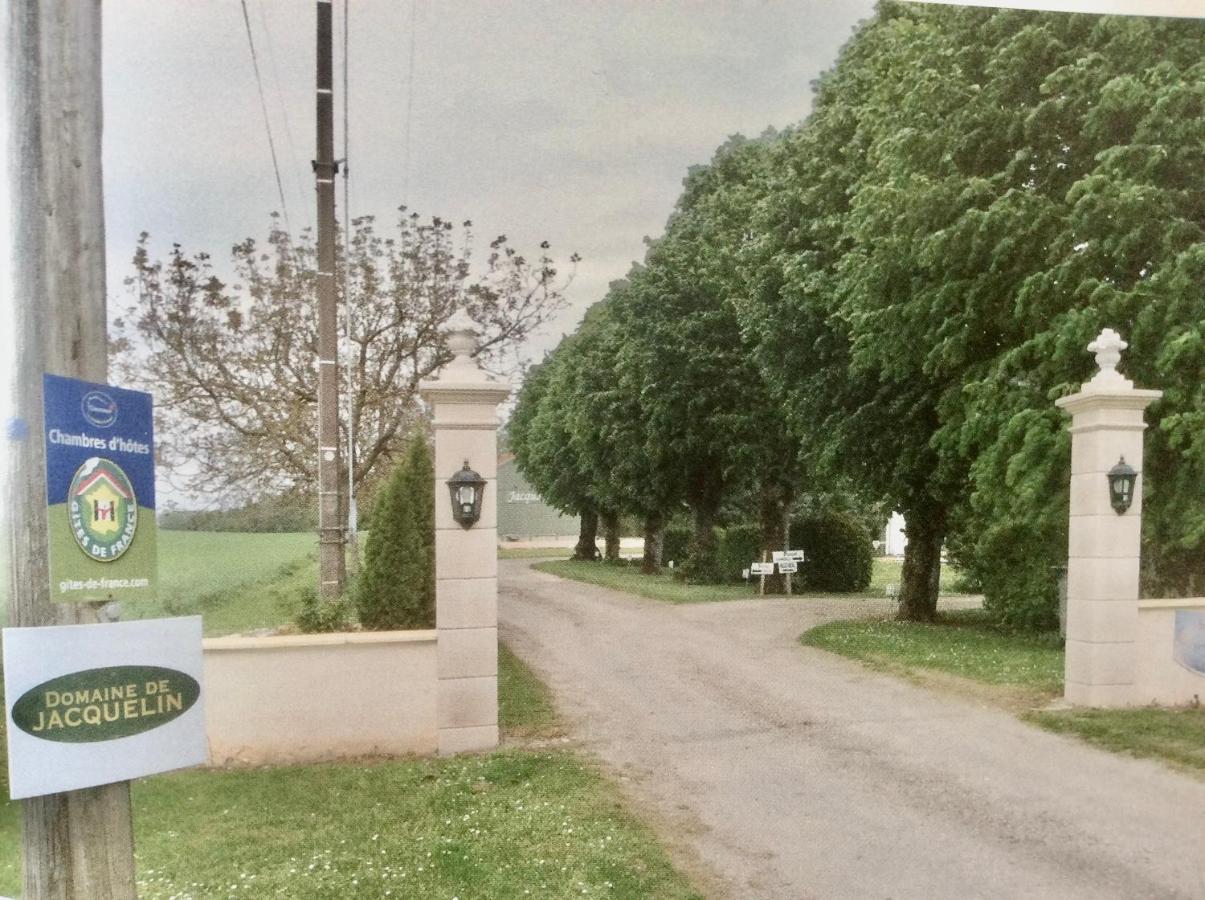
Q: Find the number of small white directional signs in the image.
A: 3